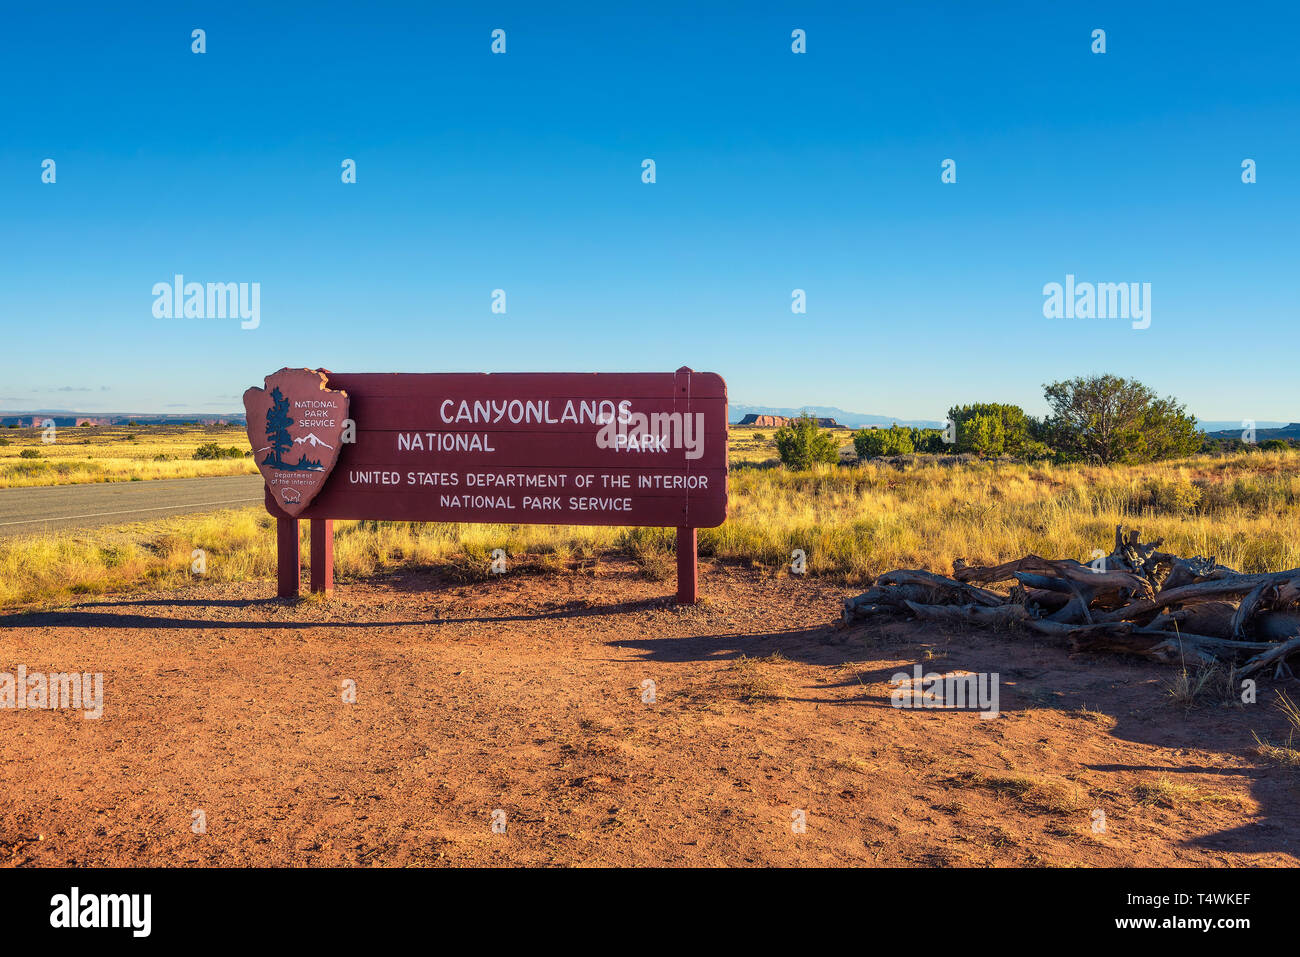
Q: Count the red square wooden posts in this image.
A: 3